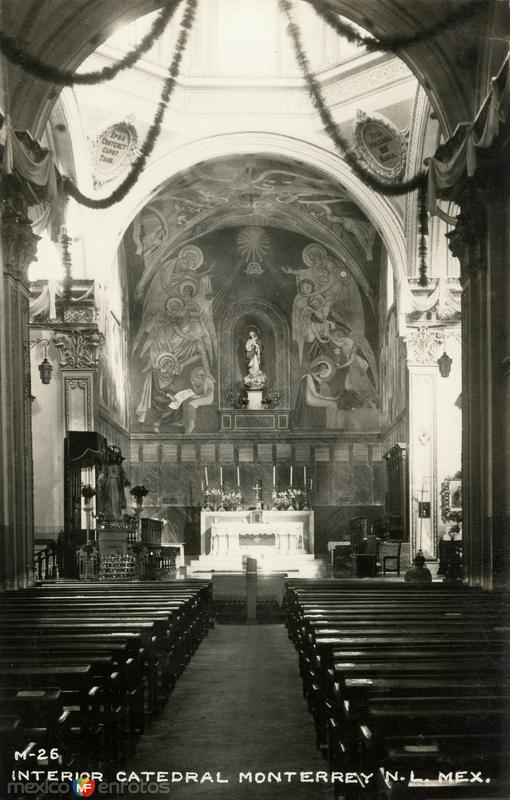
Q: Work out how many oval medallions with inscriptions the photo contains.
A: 2